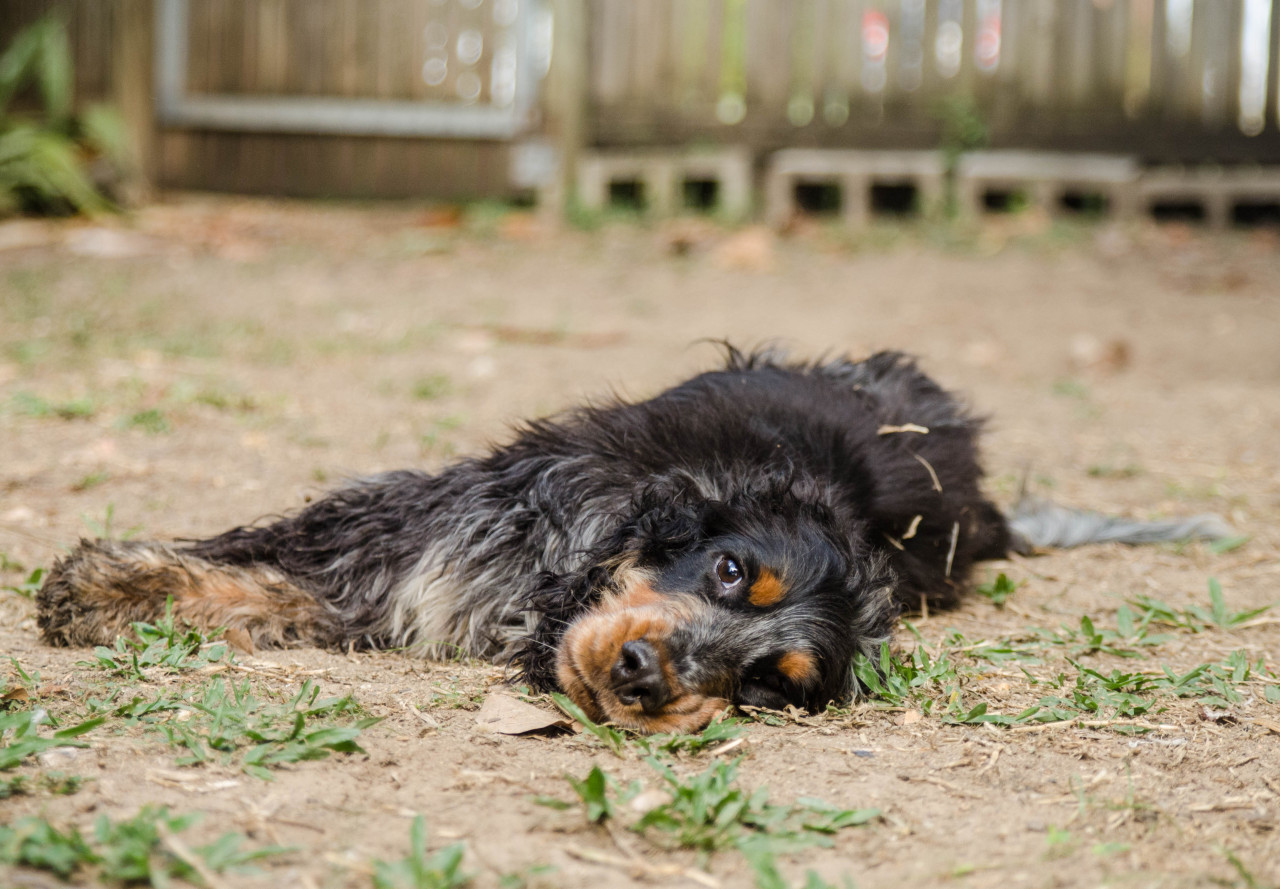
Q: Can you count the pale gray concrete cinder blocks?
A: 4